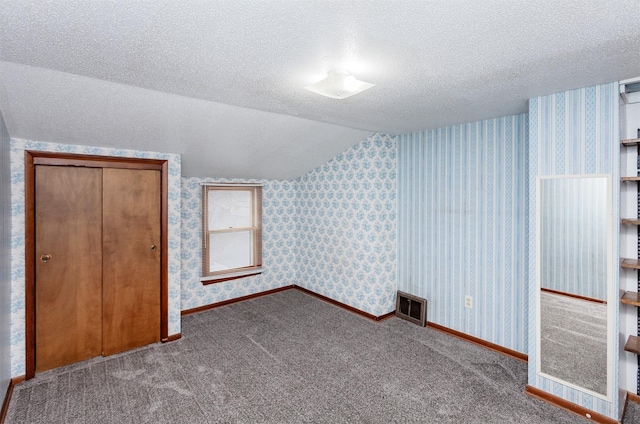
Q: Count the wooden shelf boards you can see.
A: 6